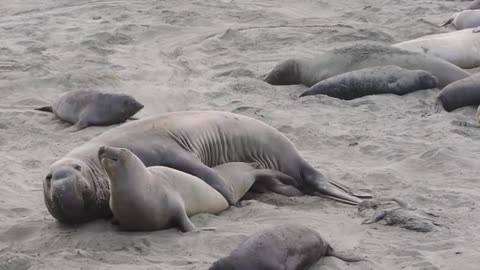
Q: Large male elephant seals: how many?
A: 1